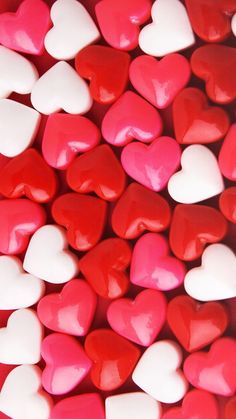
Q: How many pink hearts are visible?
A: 15